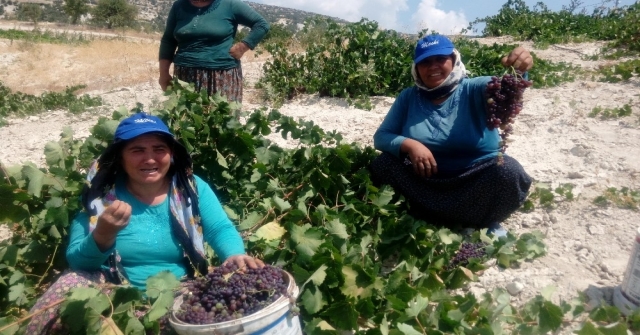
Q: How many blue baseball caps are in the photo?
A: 2